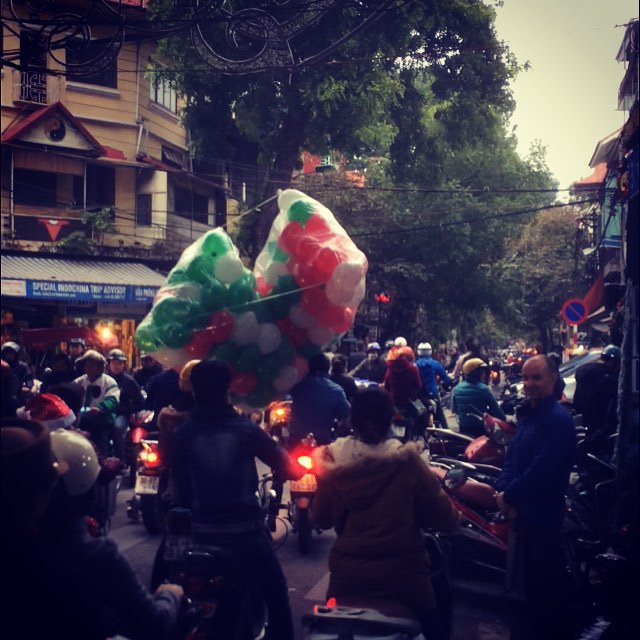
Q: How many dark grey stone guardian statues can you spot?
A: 0